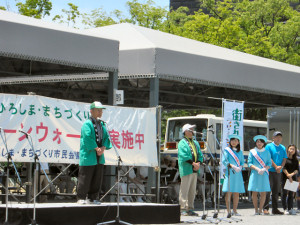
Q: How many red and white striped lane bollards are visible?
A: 0